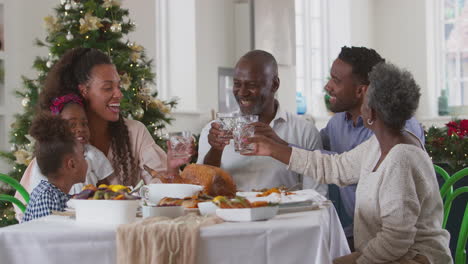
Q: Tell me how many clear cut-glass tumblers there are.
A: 4